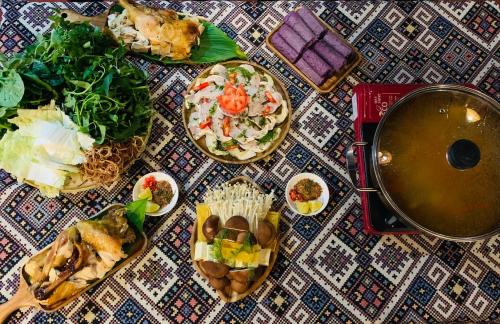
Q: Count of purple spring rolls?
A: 8